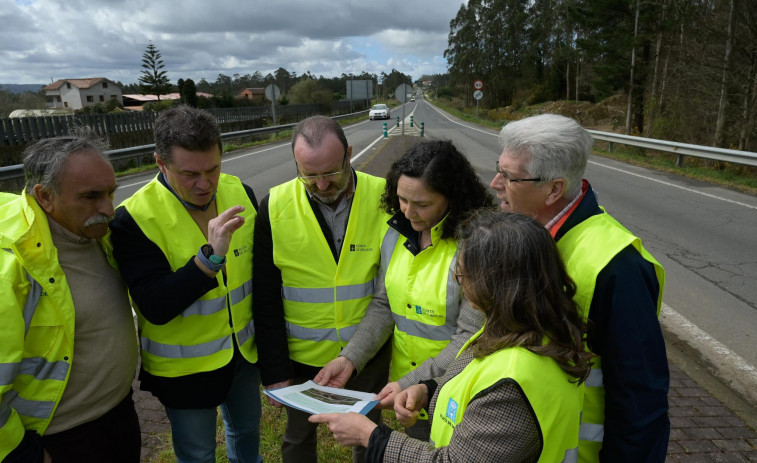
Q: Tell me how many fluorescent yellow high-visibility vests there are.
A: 6